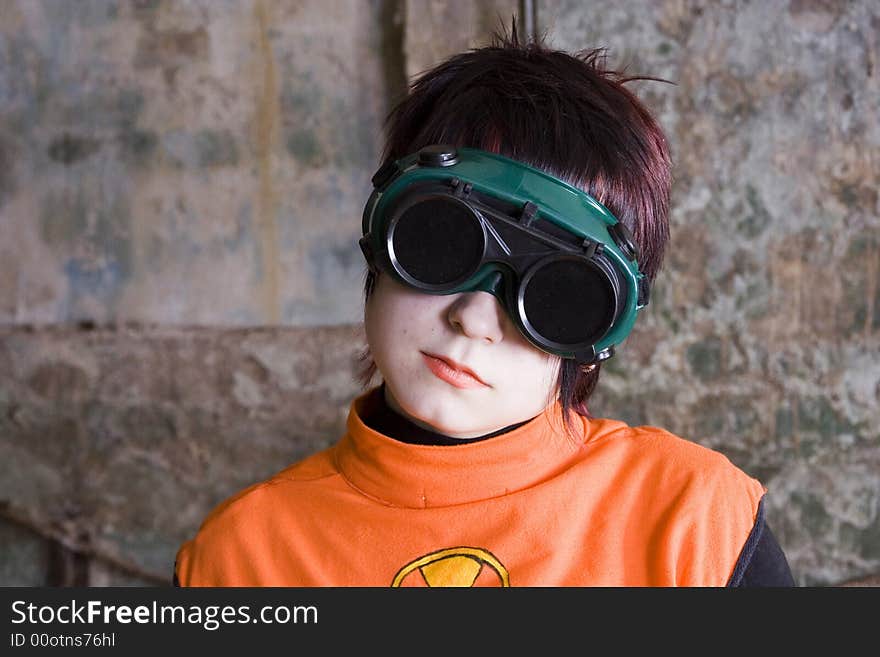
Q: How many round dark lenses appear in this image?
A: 2